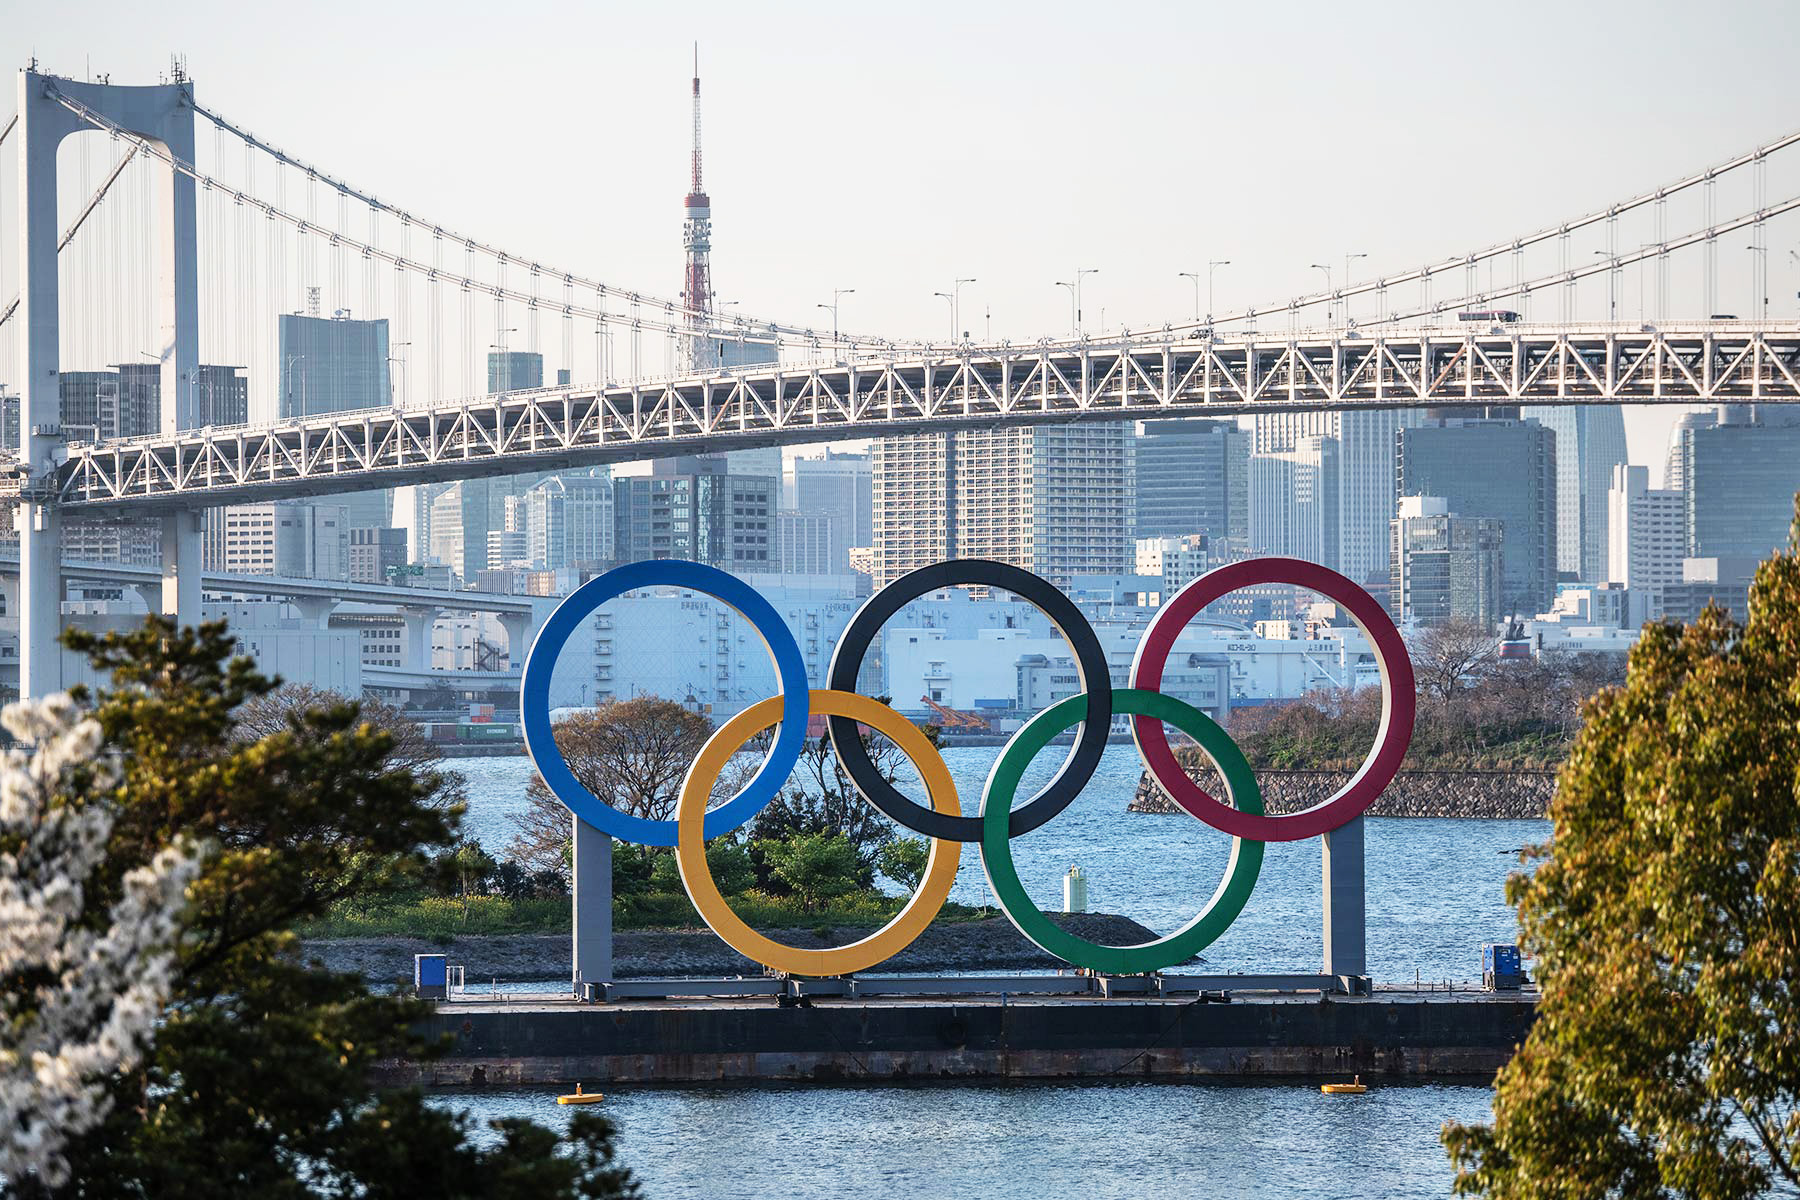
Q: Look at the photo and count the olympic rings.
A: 5